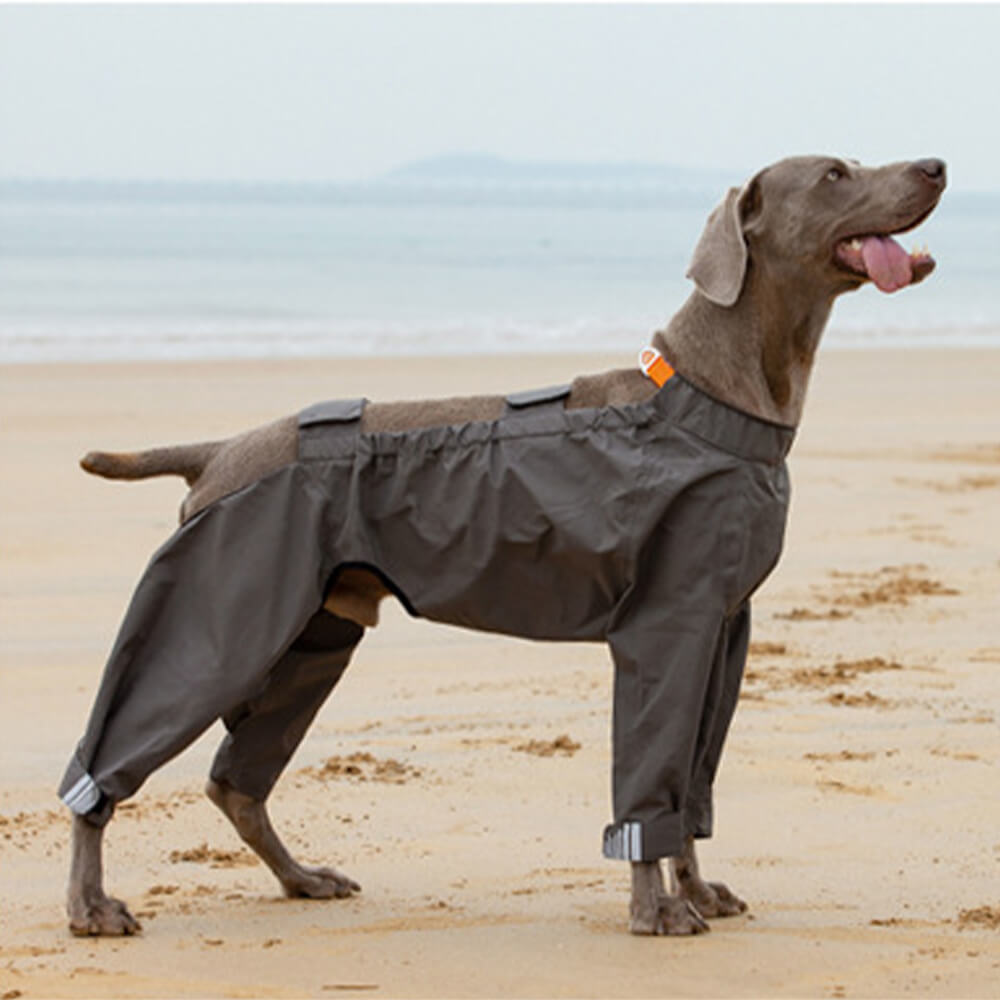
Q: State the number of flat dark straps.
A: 2